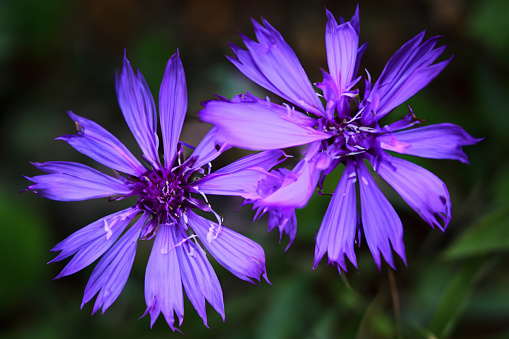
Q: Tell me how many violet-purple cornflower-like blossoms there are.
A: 2